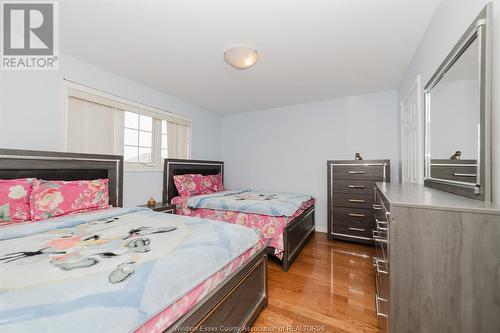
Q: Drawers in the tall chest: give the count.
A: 5